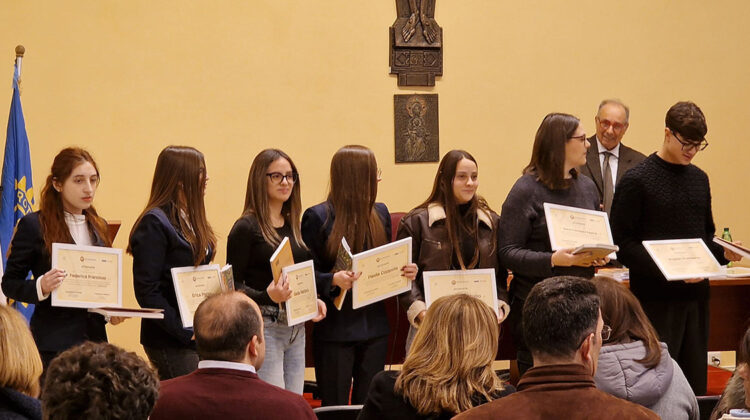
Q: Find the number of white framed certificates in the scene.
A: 7